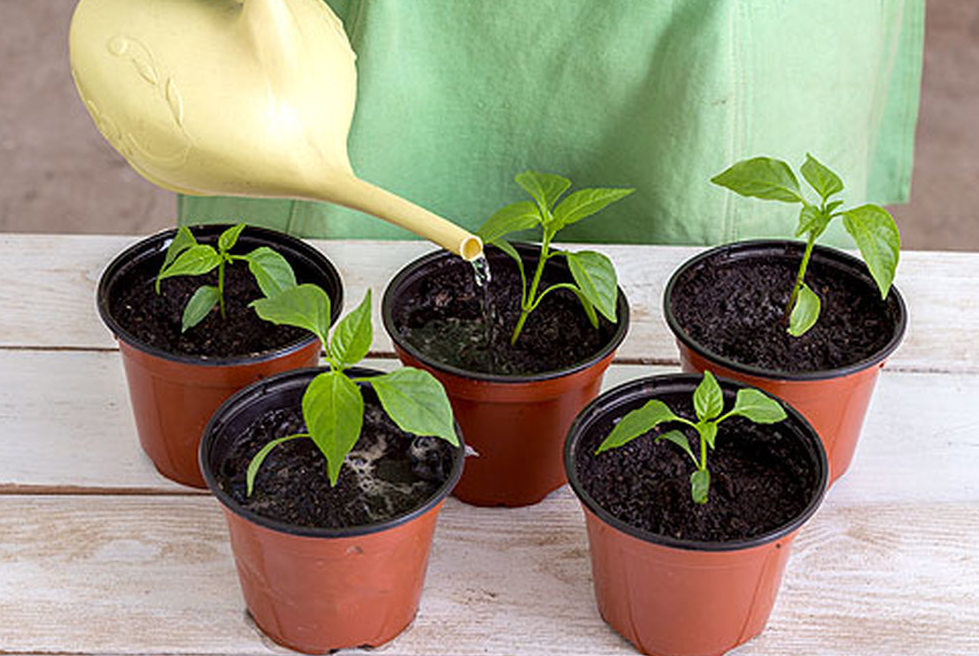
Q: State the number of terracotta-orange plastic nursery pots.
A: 5